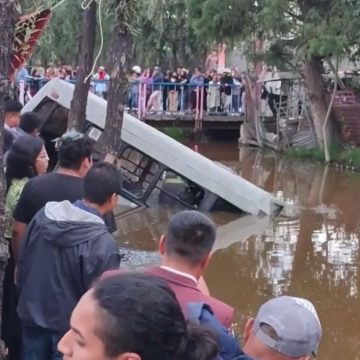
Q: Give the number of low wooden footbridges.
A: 1